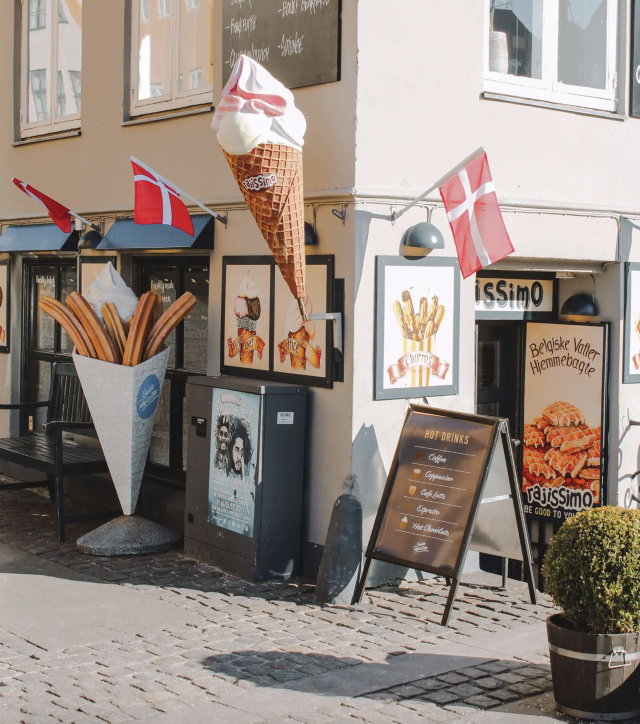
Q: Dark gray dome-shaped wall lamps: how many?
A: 4